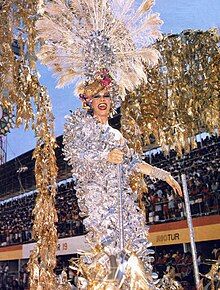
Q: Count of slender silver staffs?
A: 2